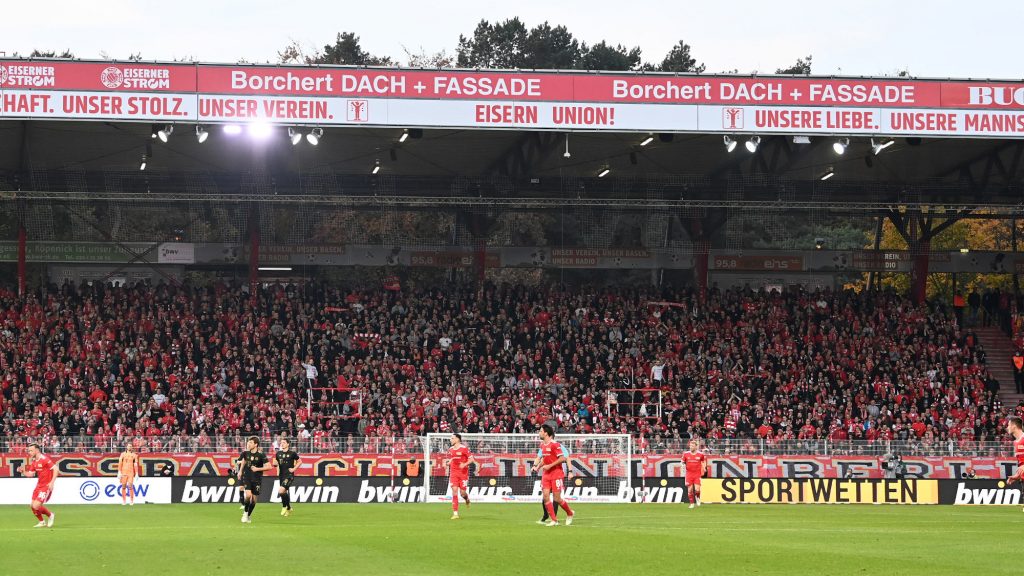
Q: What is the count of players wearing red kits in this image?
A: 5